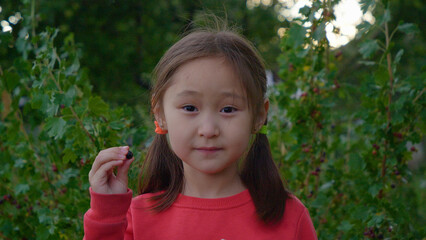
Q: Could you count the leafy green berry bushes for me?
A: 2